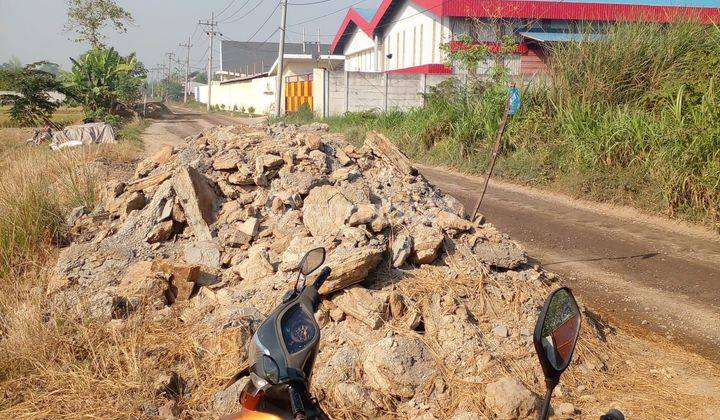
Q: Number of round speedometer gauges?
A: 1